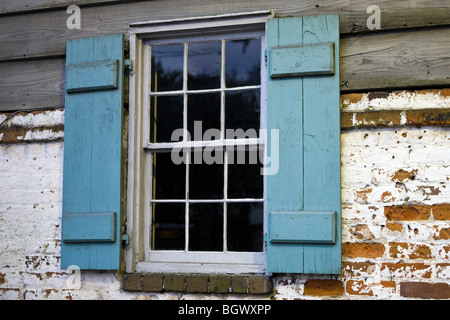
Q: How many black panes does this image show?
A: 12